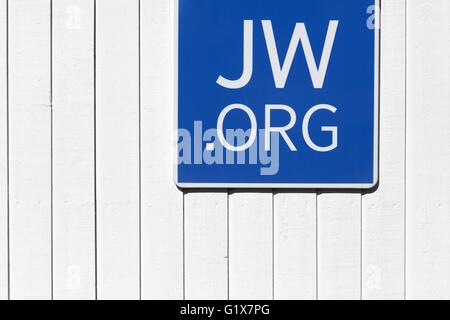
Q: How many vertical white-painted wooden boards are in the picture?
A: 11